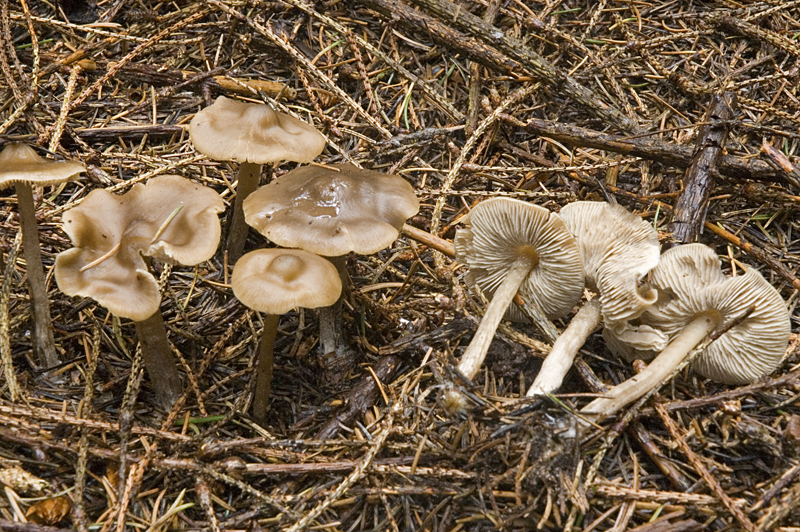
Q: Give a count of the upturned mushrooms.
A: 3